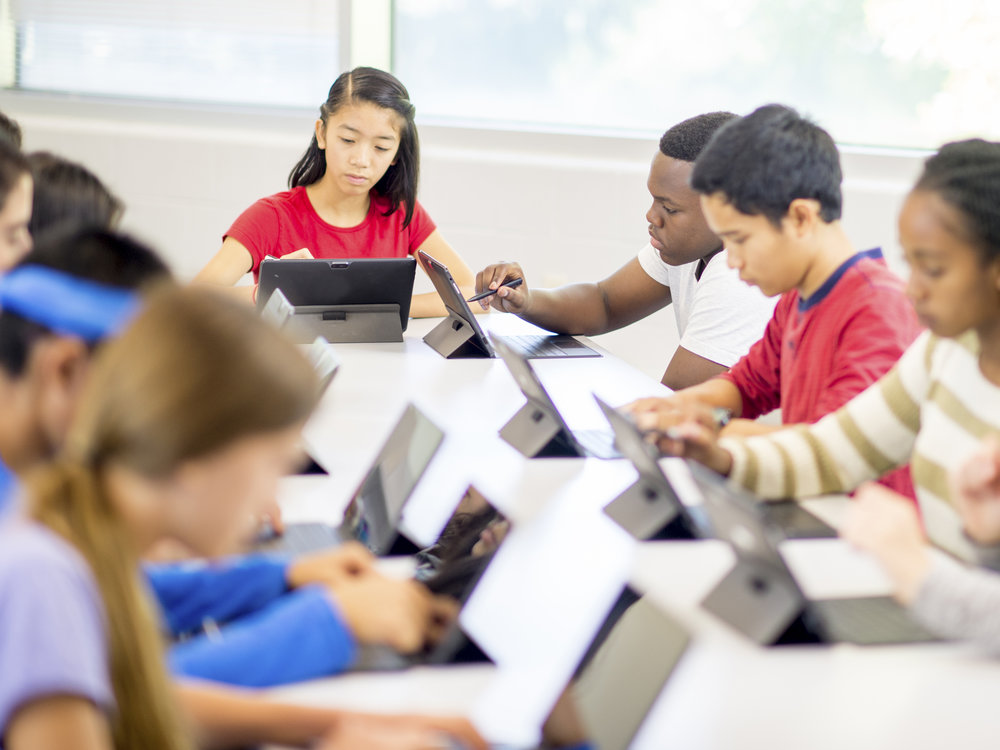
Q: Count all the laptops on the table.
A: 10